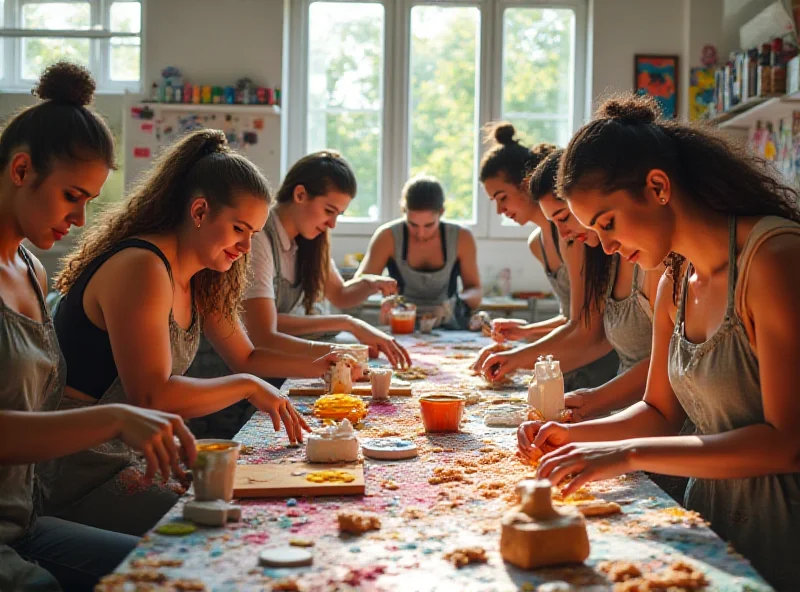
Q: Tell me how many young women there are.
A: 7